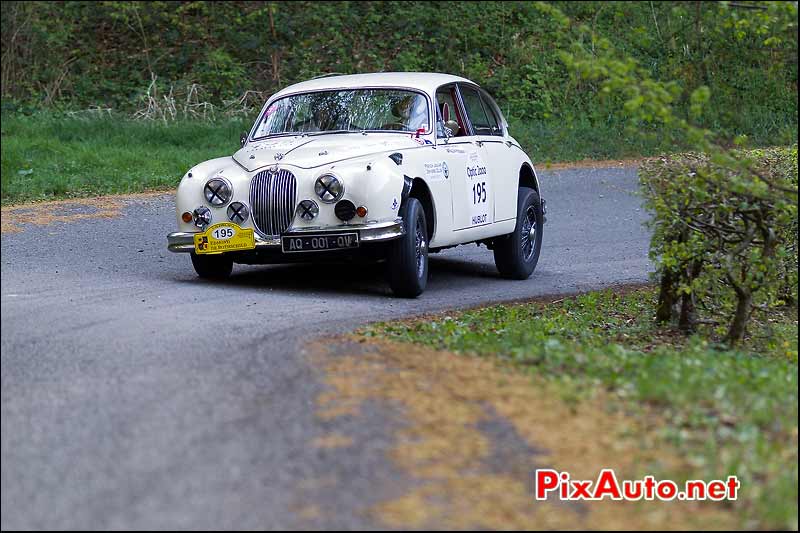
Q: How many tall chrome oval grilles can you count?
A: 1